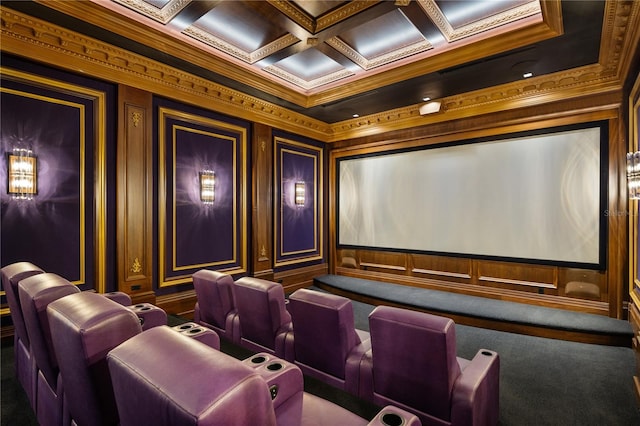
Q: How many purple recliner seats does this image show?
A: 8